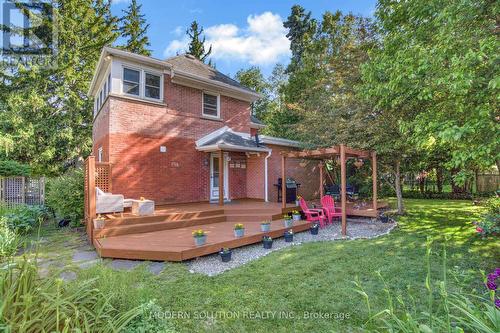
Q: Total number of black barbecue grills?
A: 1